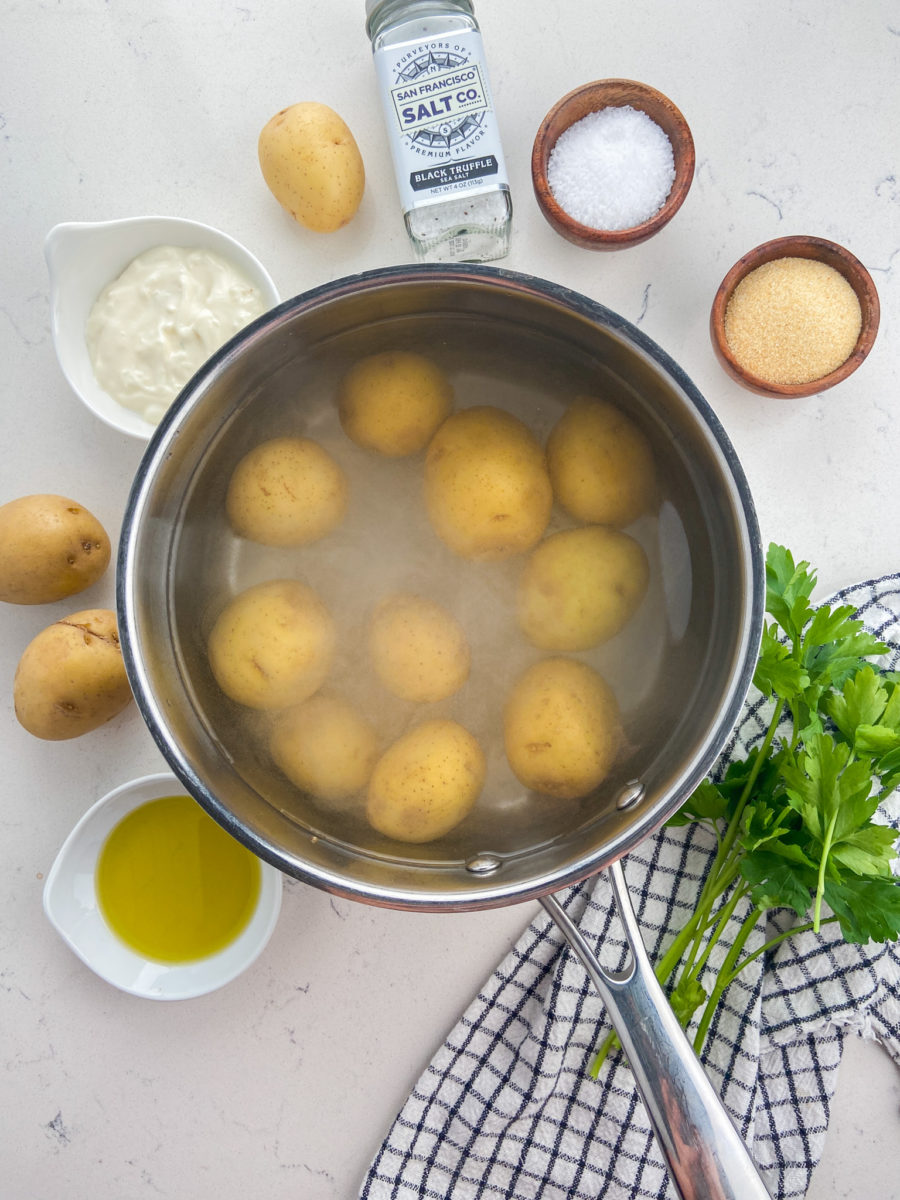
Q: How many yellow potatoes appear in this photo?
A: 13